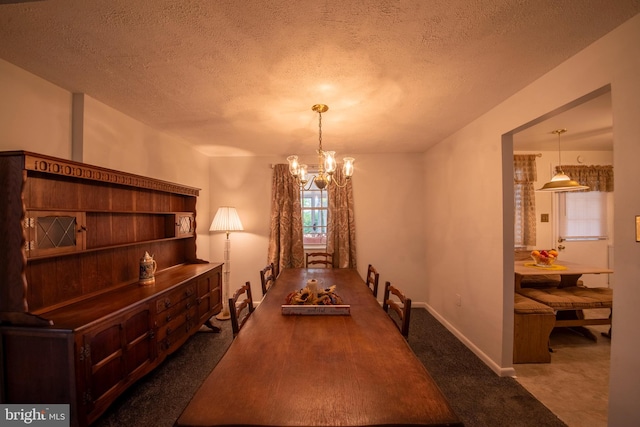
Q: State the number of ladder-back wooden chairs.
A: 5